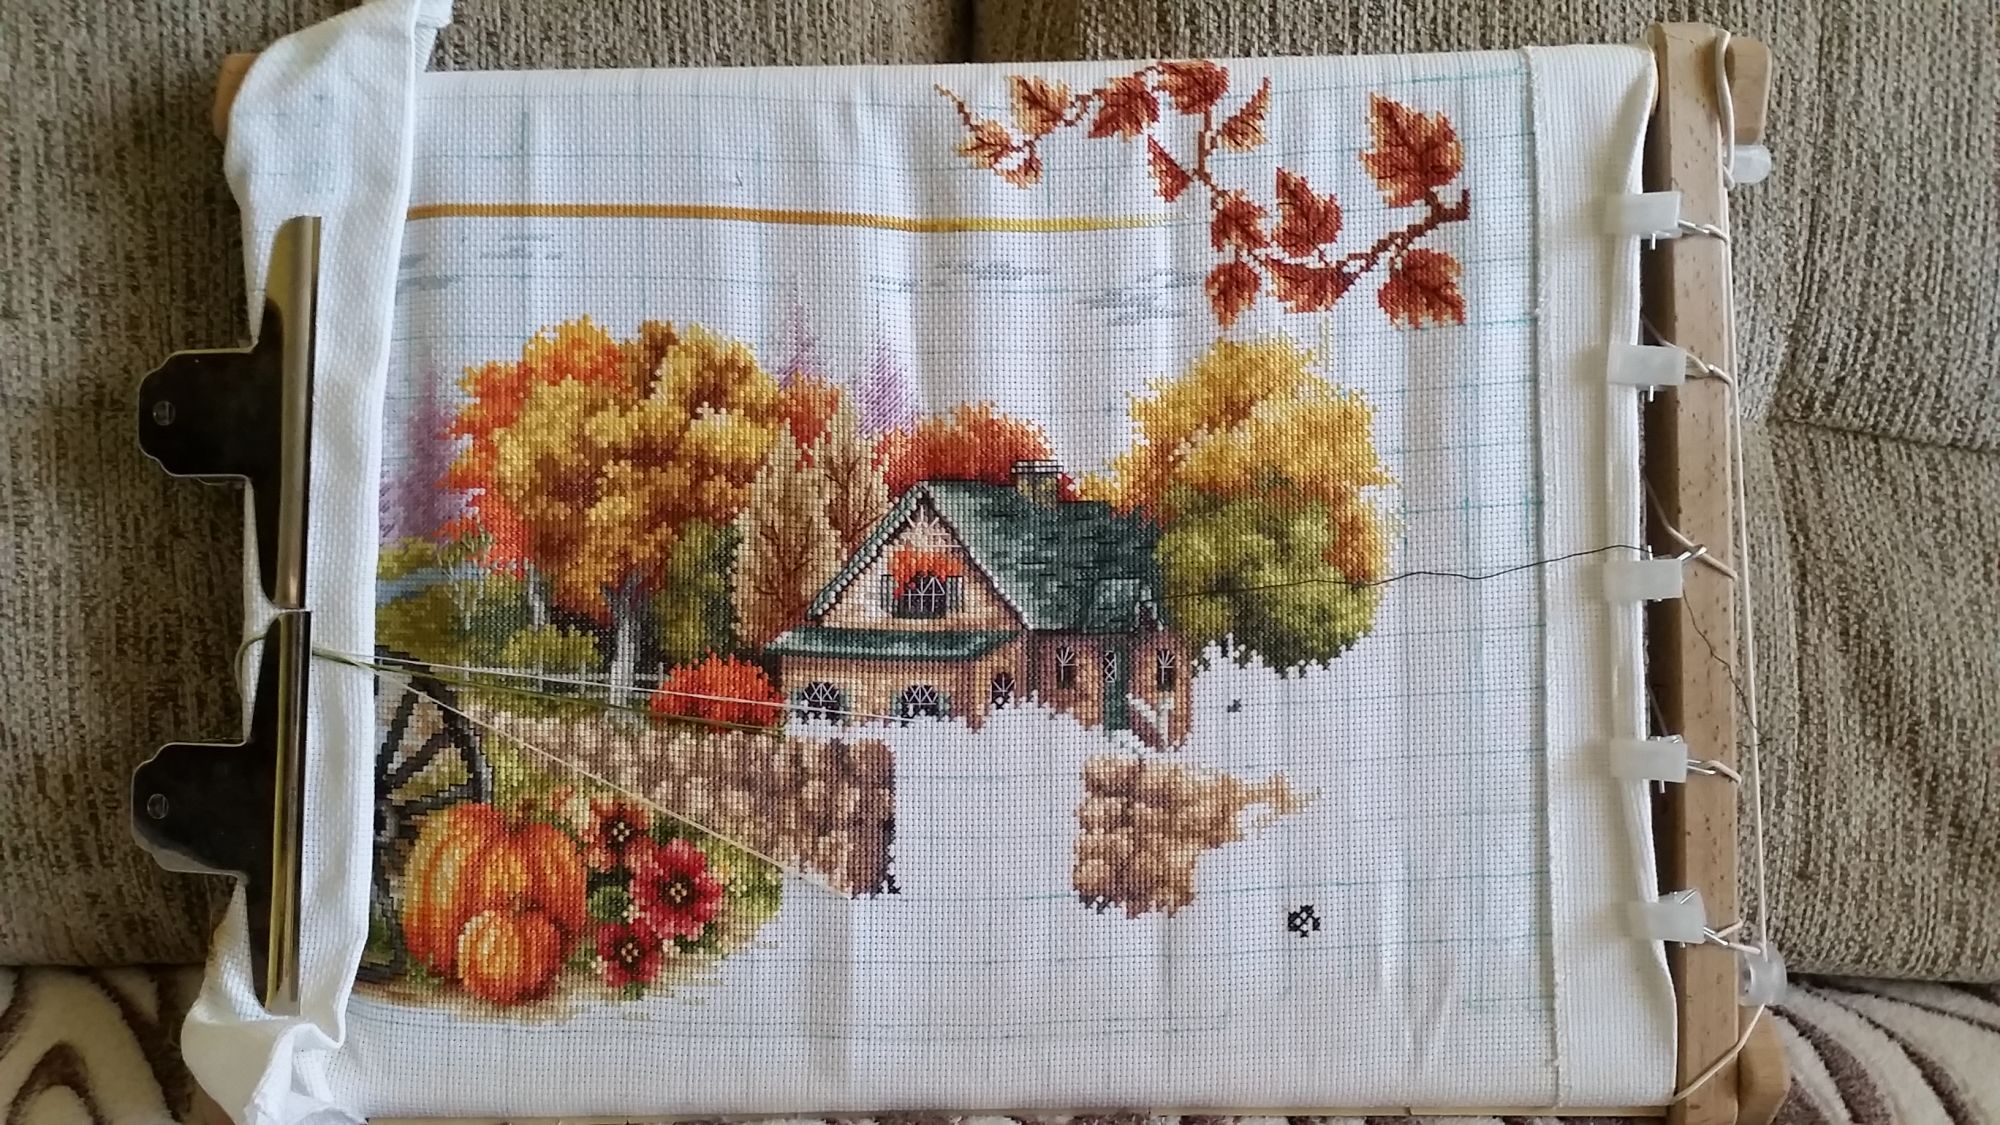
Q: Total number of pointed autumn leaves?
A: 13